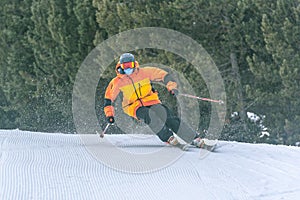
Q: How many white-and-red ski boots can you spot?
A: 2